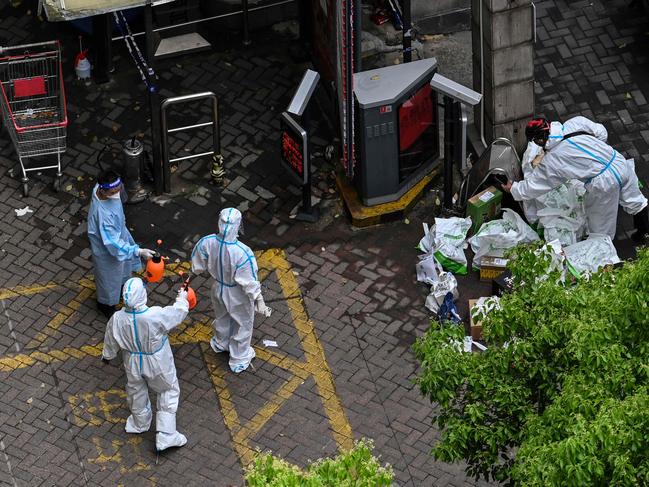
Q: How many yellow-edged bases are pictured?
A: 1